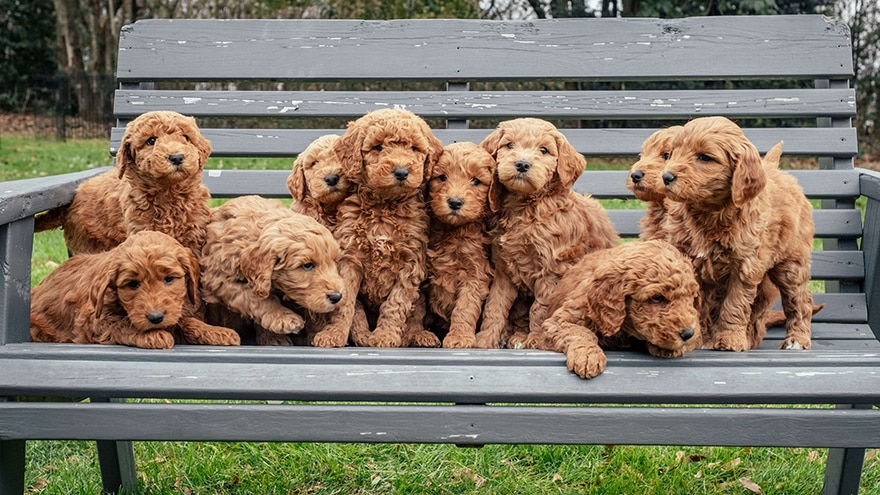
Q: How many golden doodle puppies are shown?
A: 10